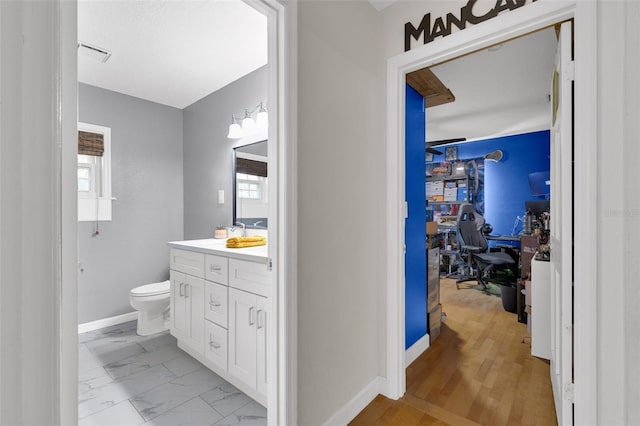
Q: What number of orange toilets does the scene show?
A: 0